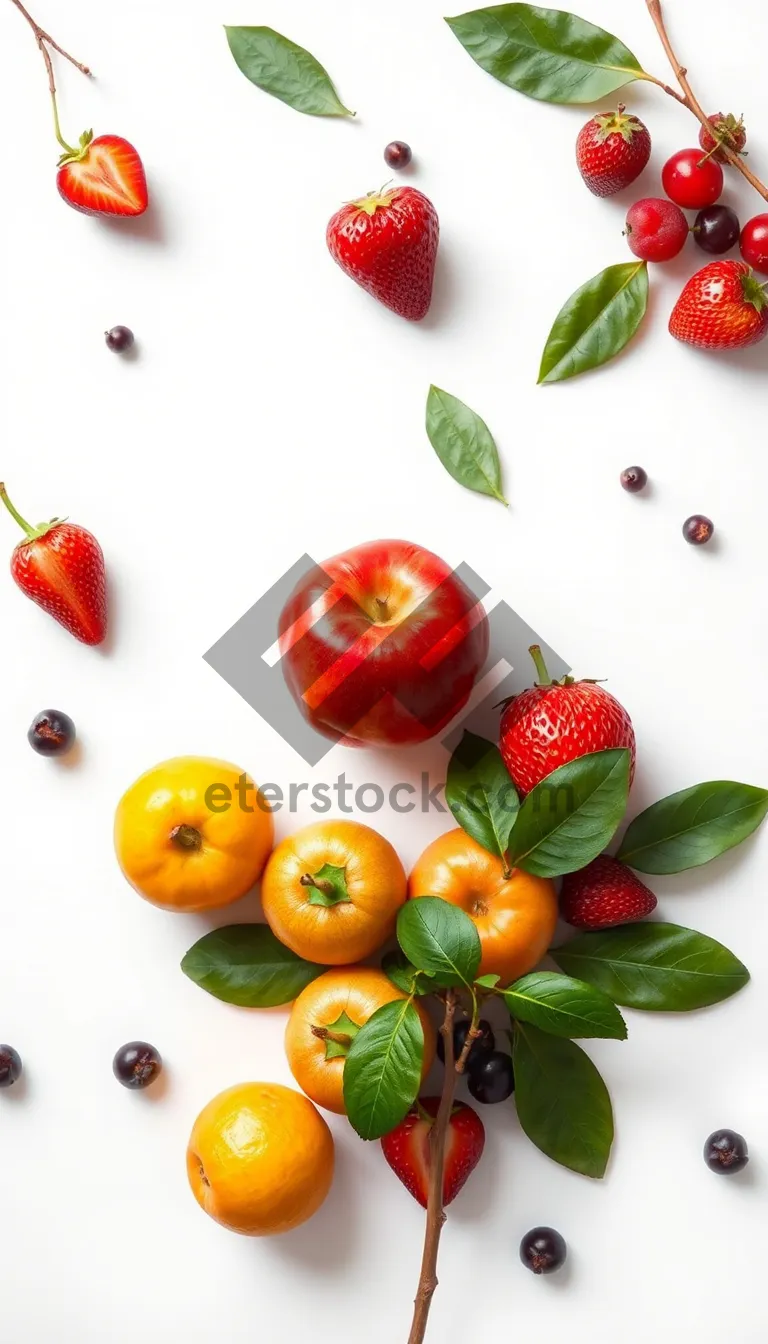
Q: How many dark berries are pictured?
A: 12